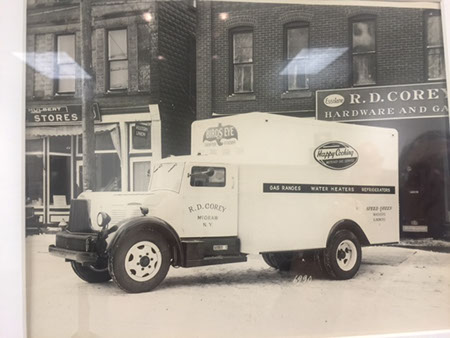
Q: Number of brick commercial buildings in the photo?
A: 2